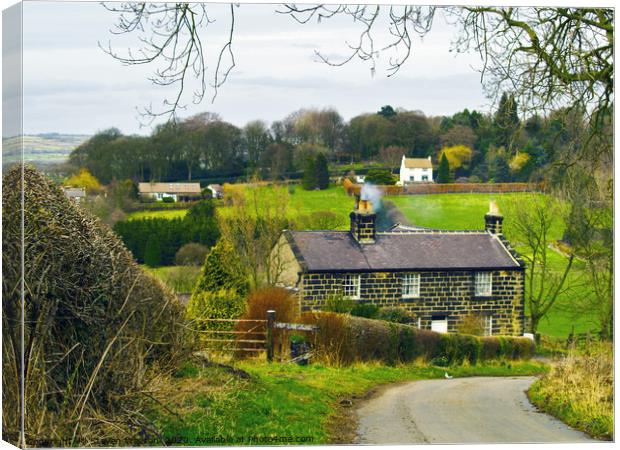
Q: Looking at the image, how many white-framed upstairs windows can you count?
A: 3